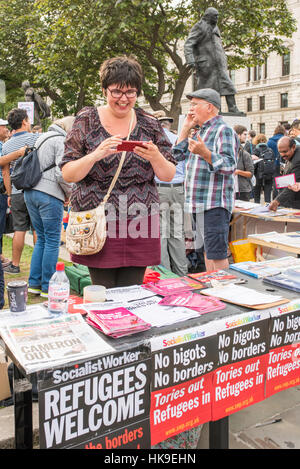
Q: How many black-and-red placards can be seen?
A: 3